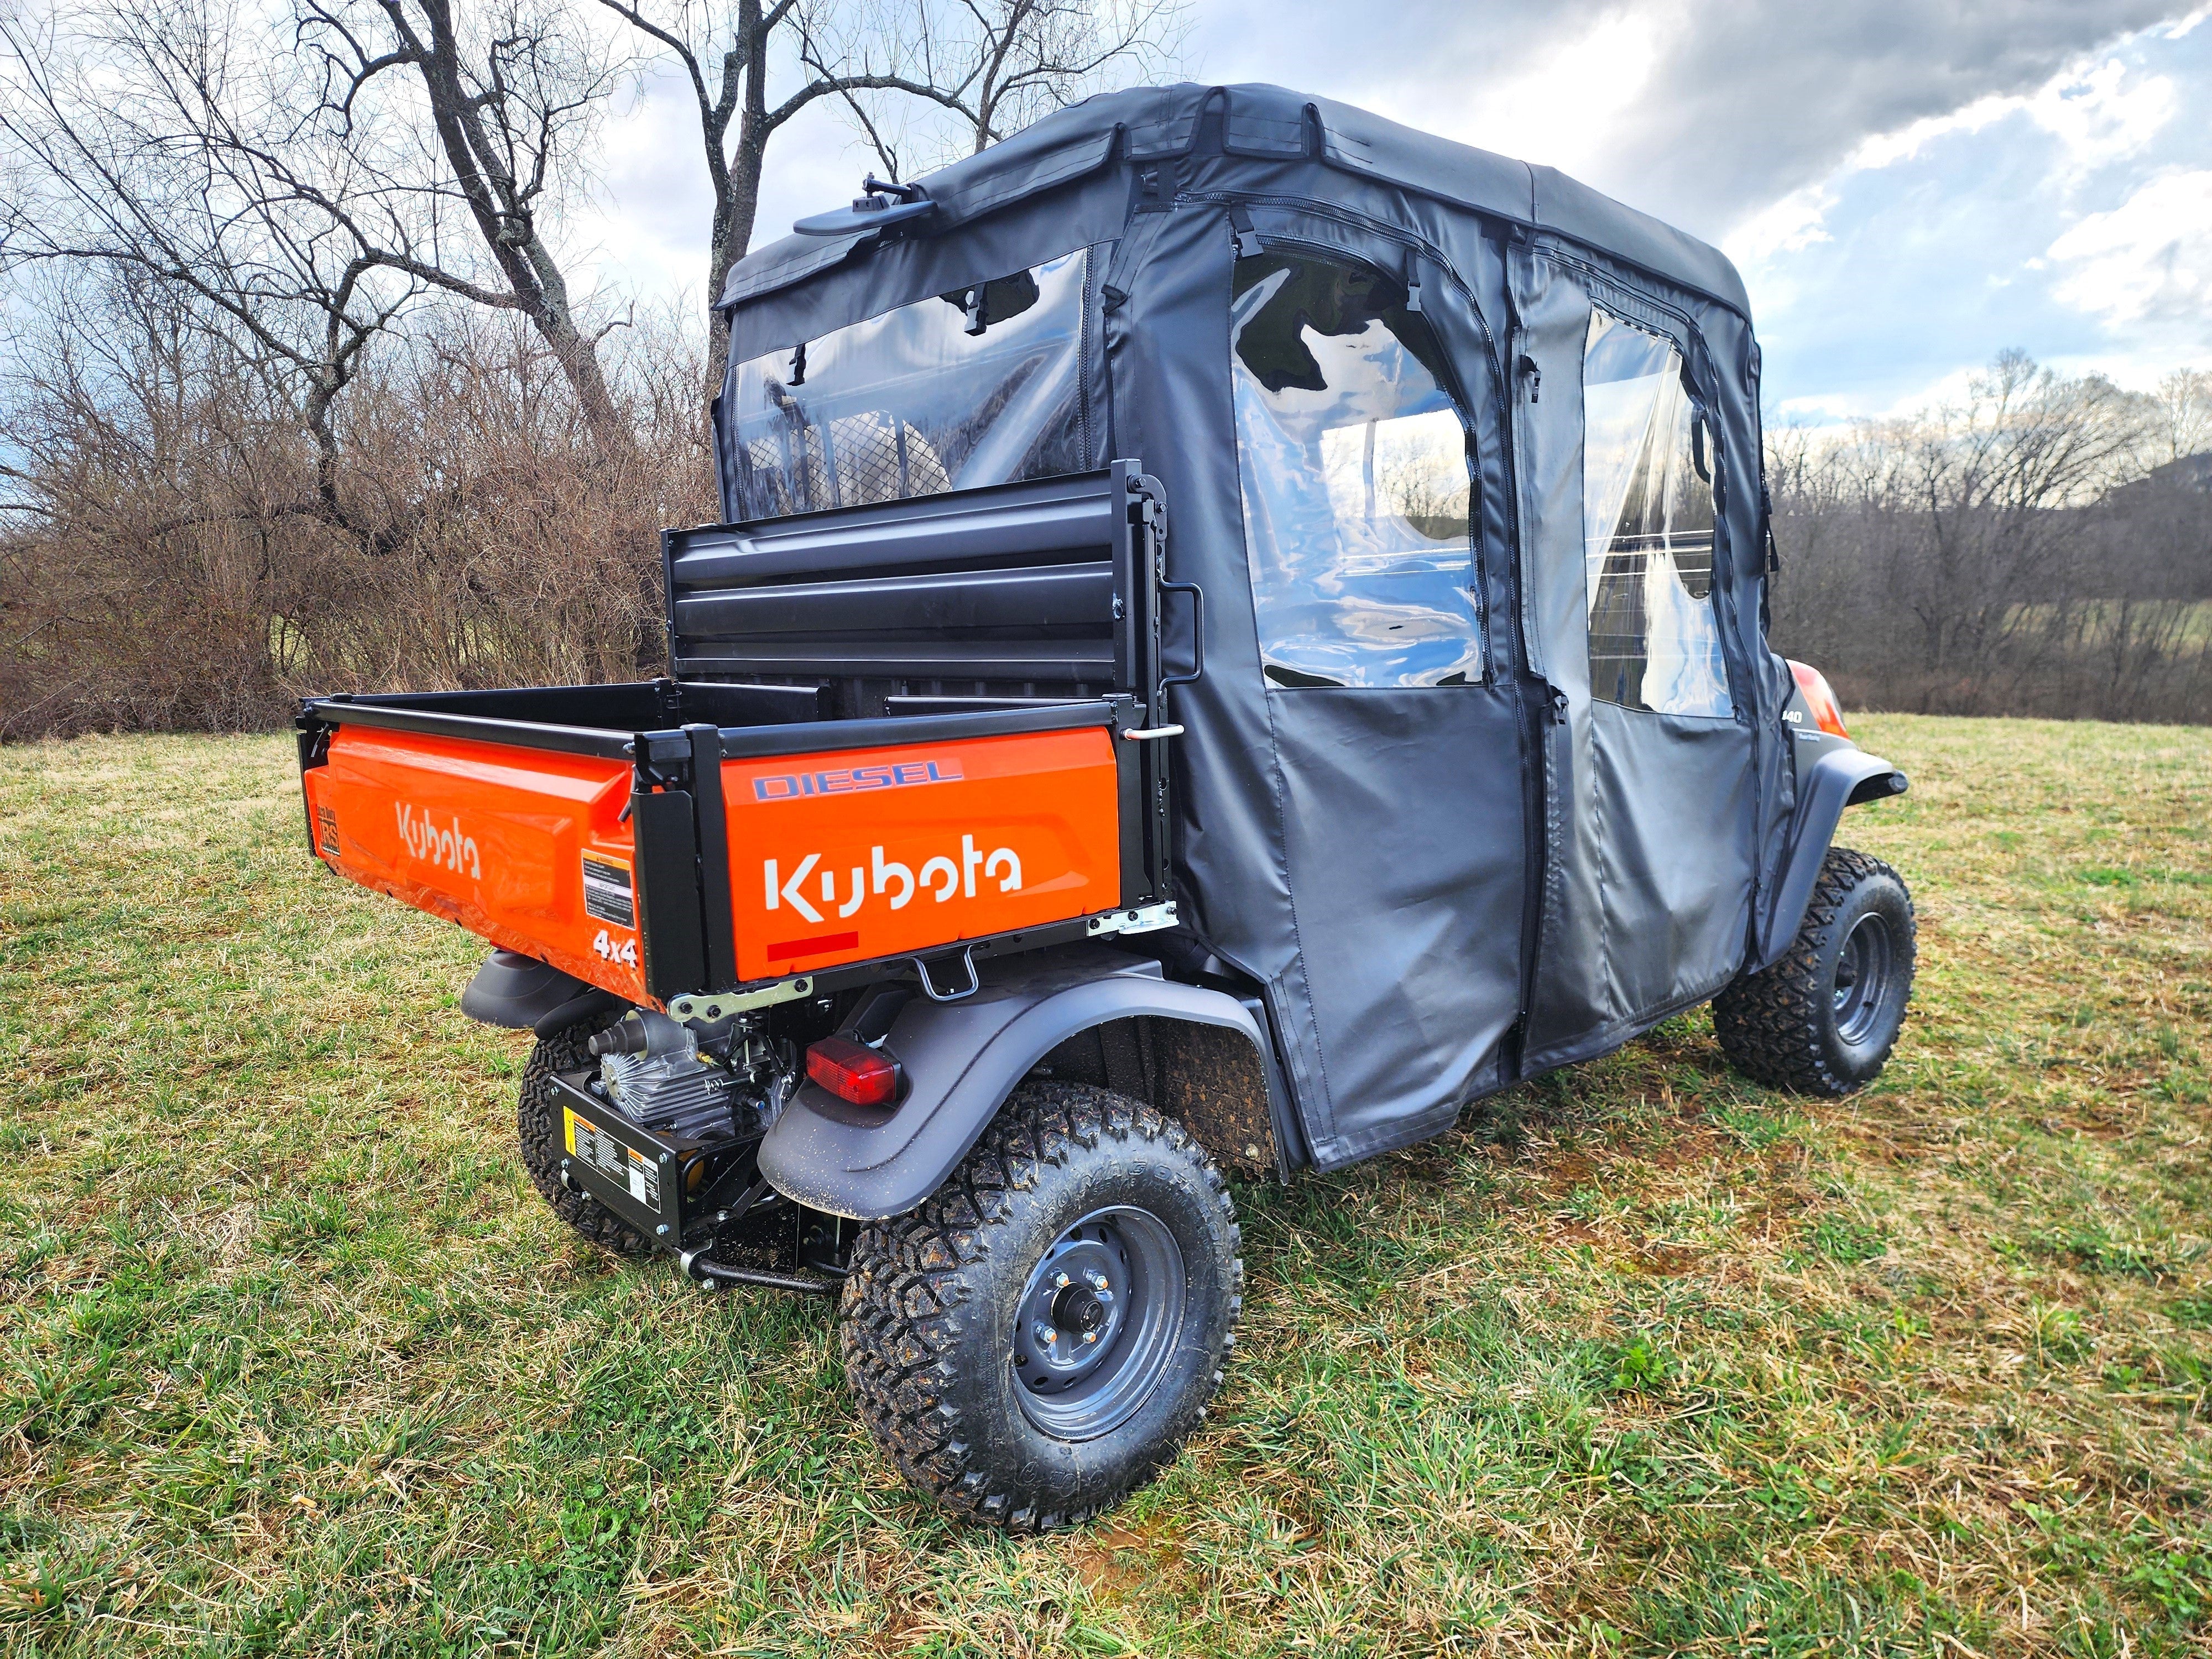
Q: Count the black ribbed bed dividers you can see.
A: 1